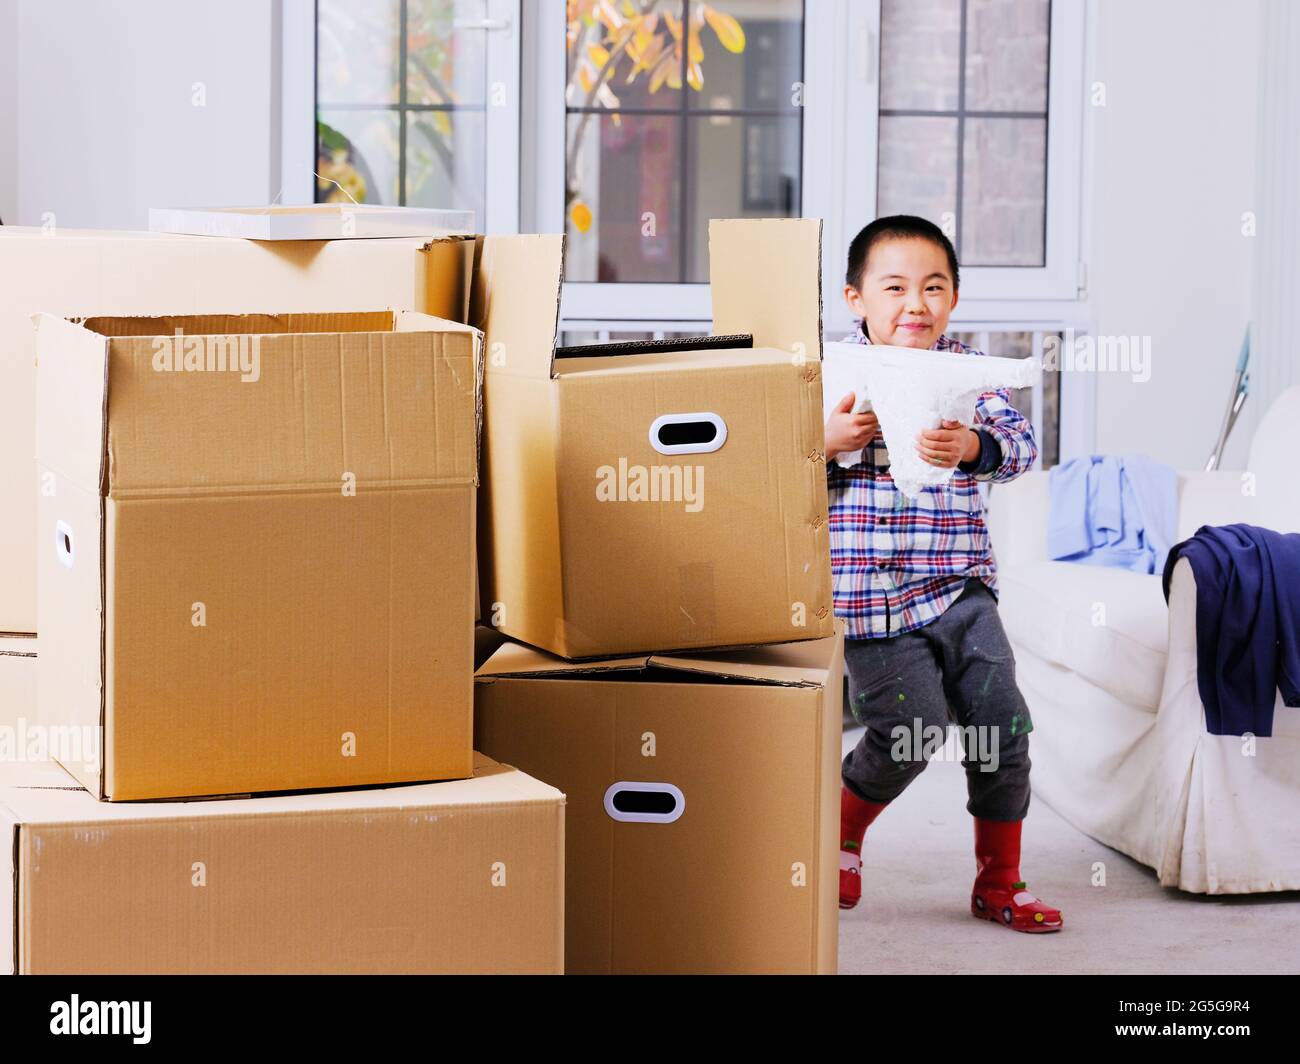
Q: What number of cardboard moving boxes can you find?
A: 6